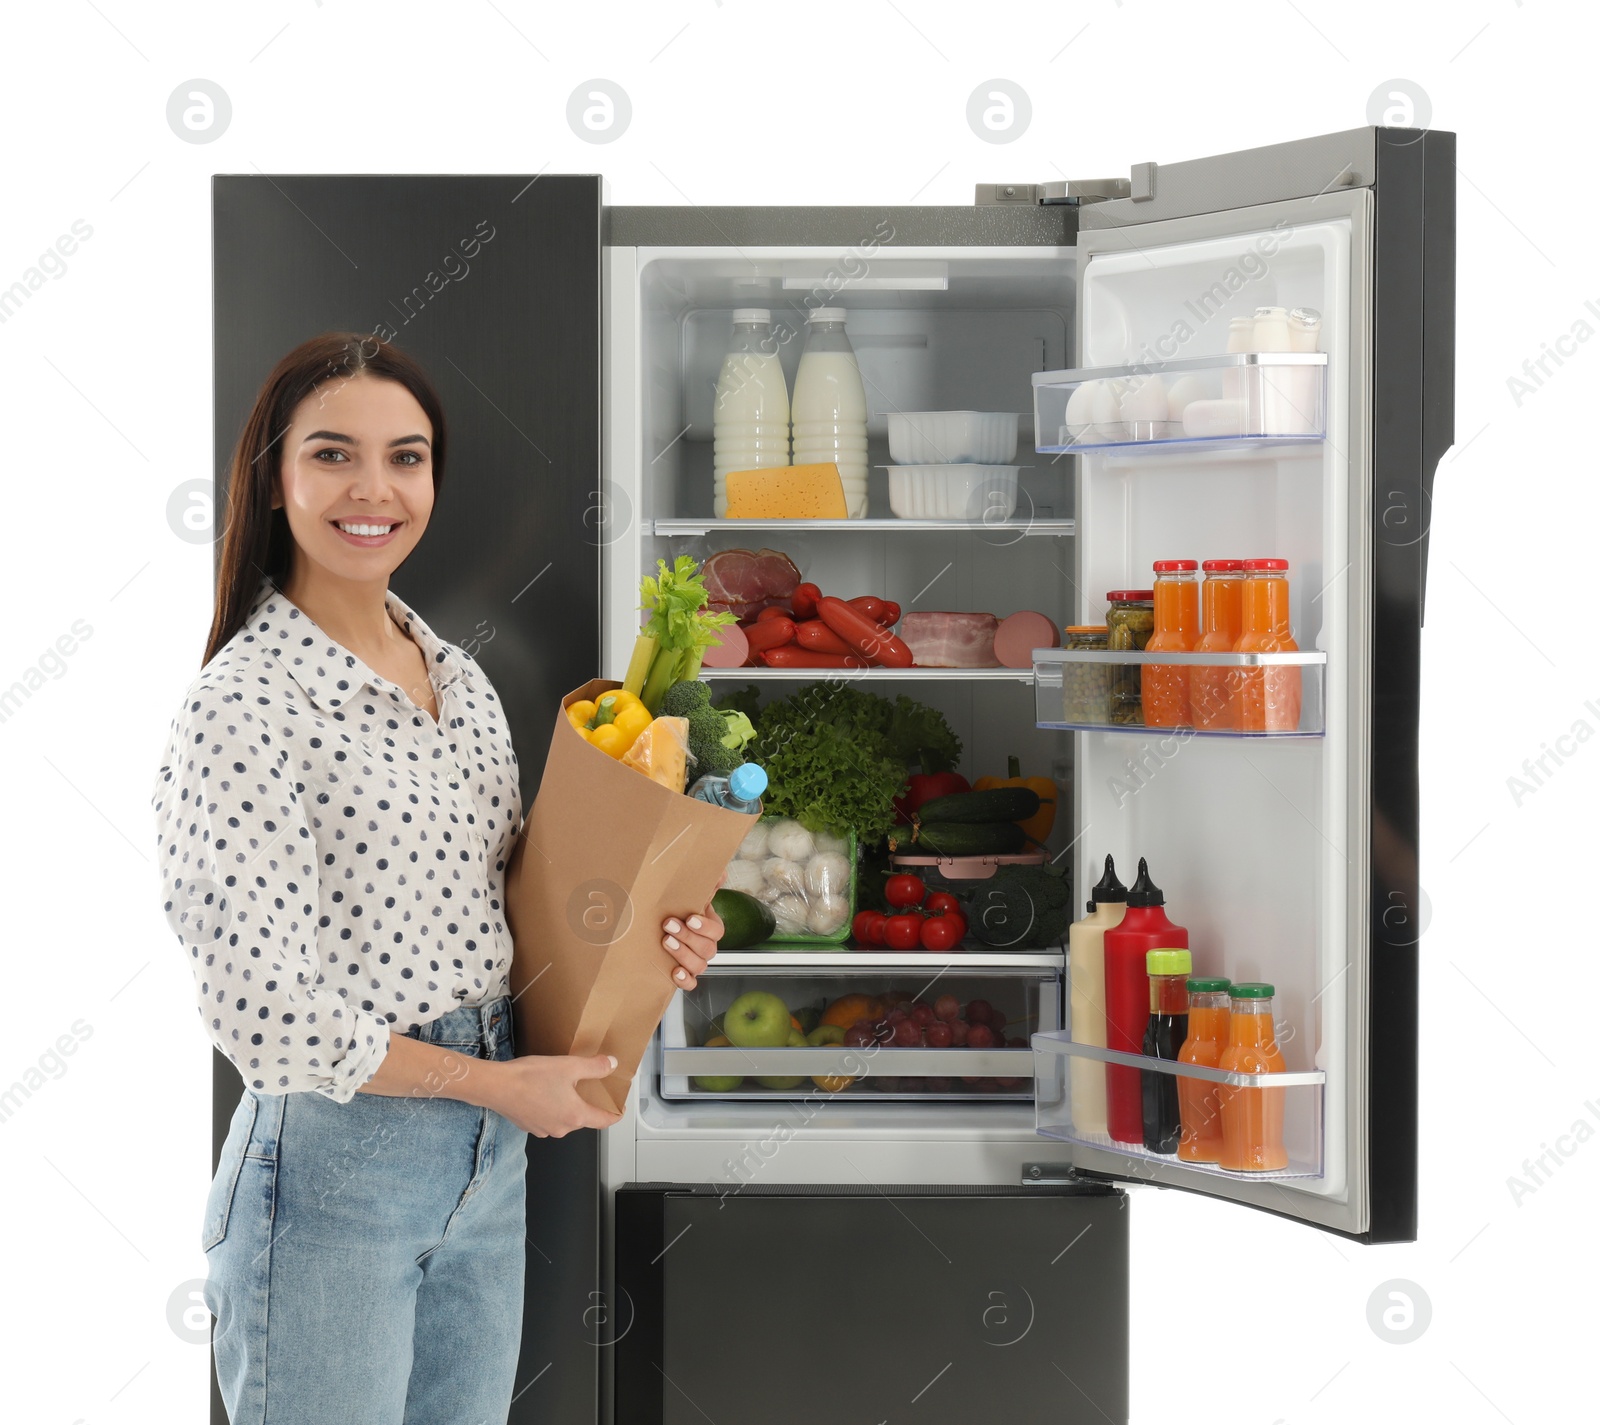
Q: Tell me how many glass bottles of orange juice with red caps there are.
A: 3